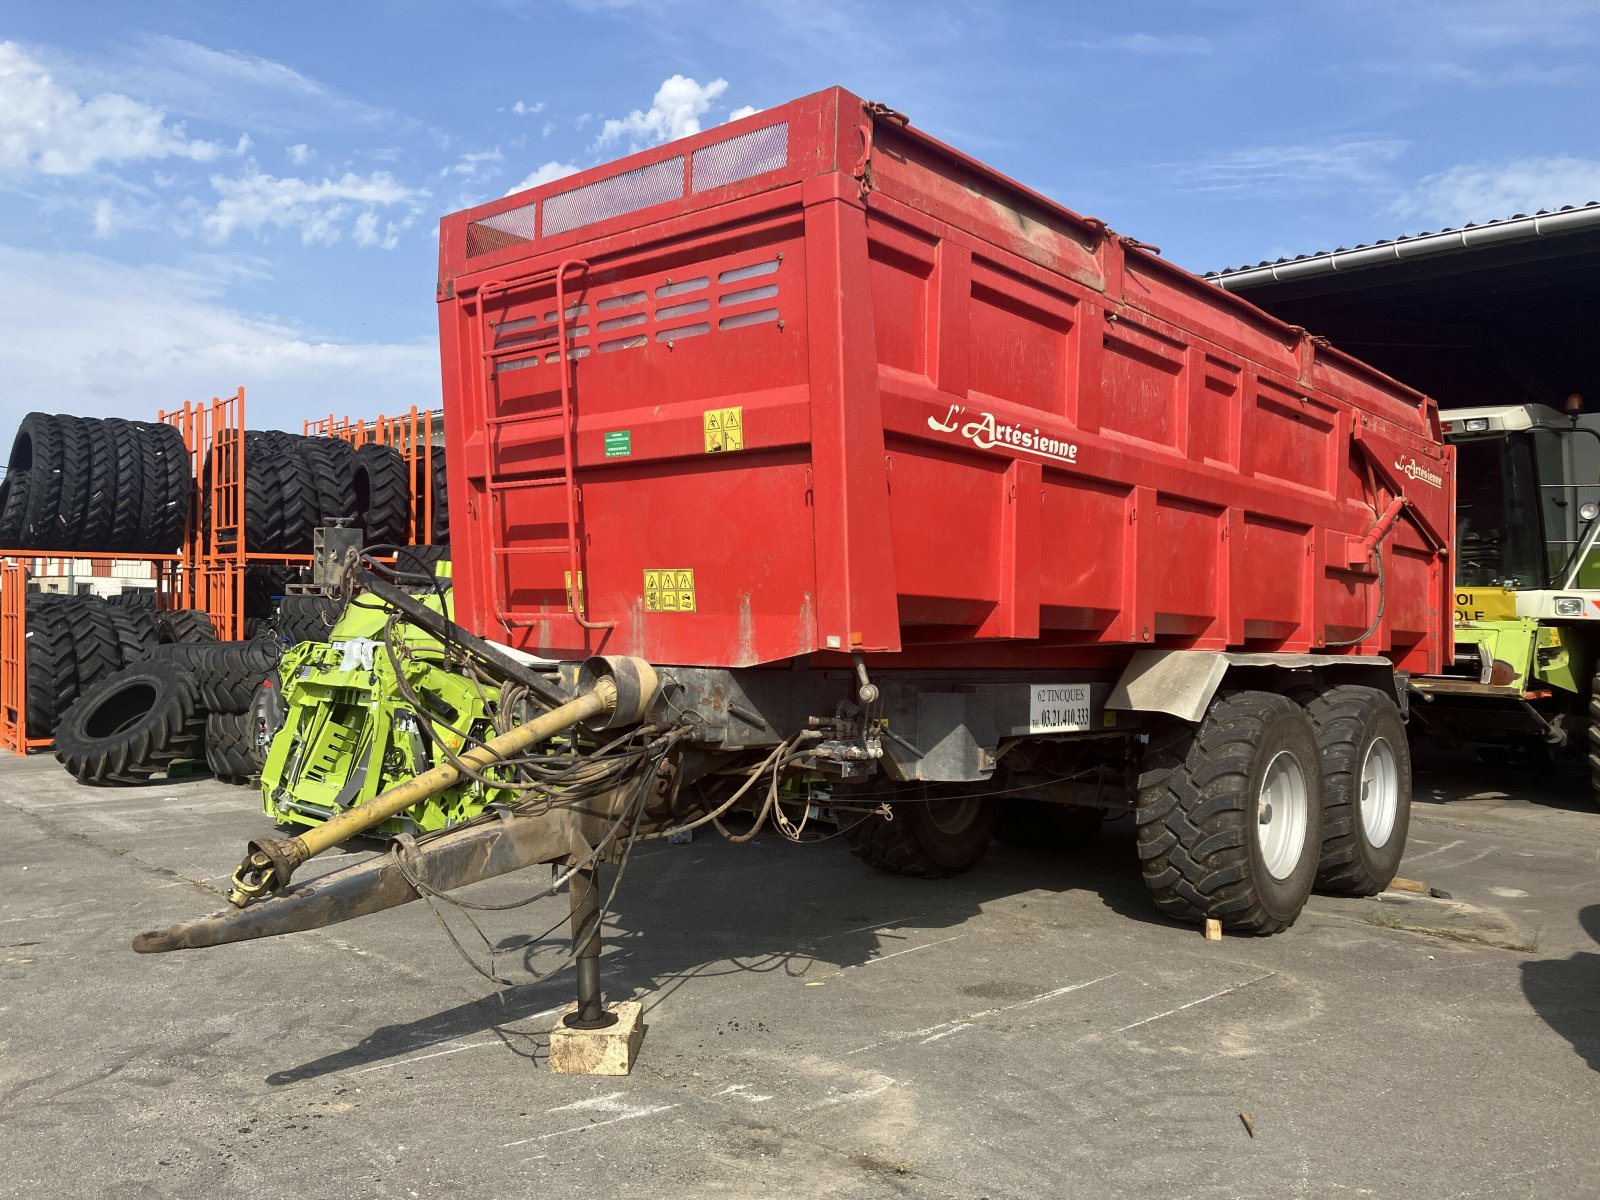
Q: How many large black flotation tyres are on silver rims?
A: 2